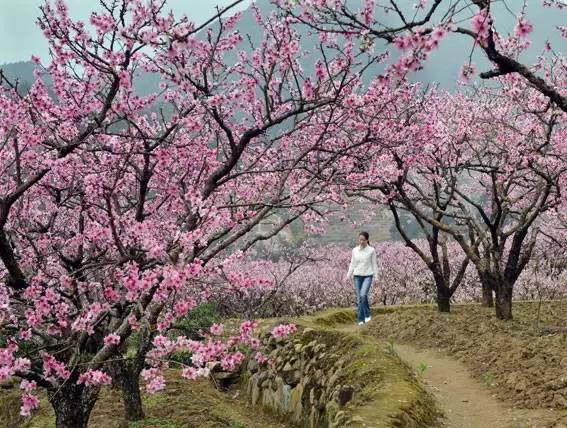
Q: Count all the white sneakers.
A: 2